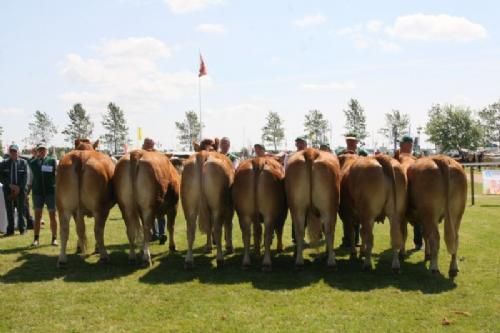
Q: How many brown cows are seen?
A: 7